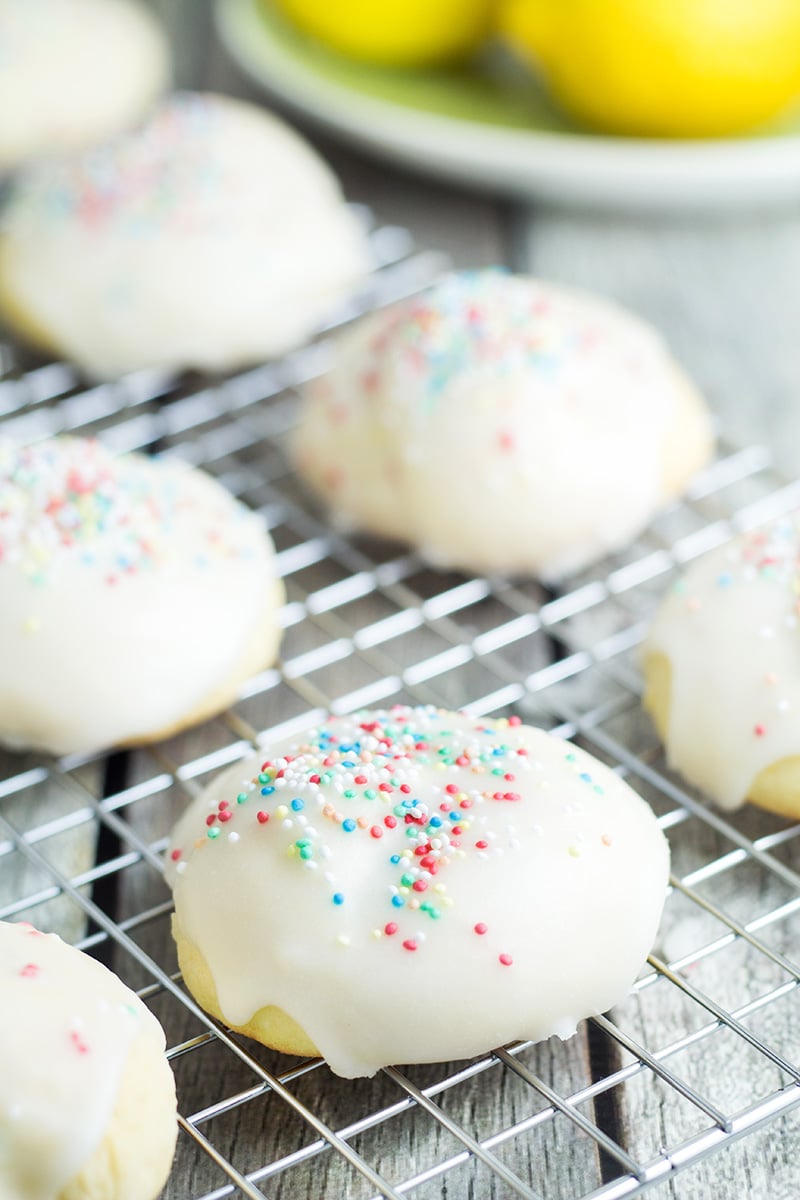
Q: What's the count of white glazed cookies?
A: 7